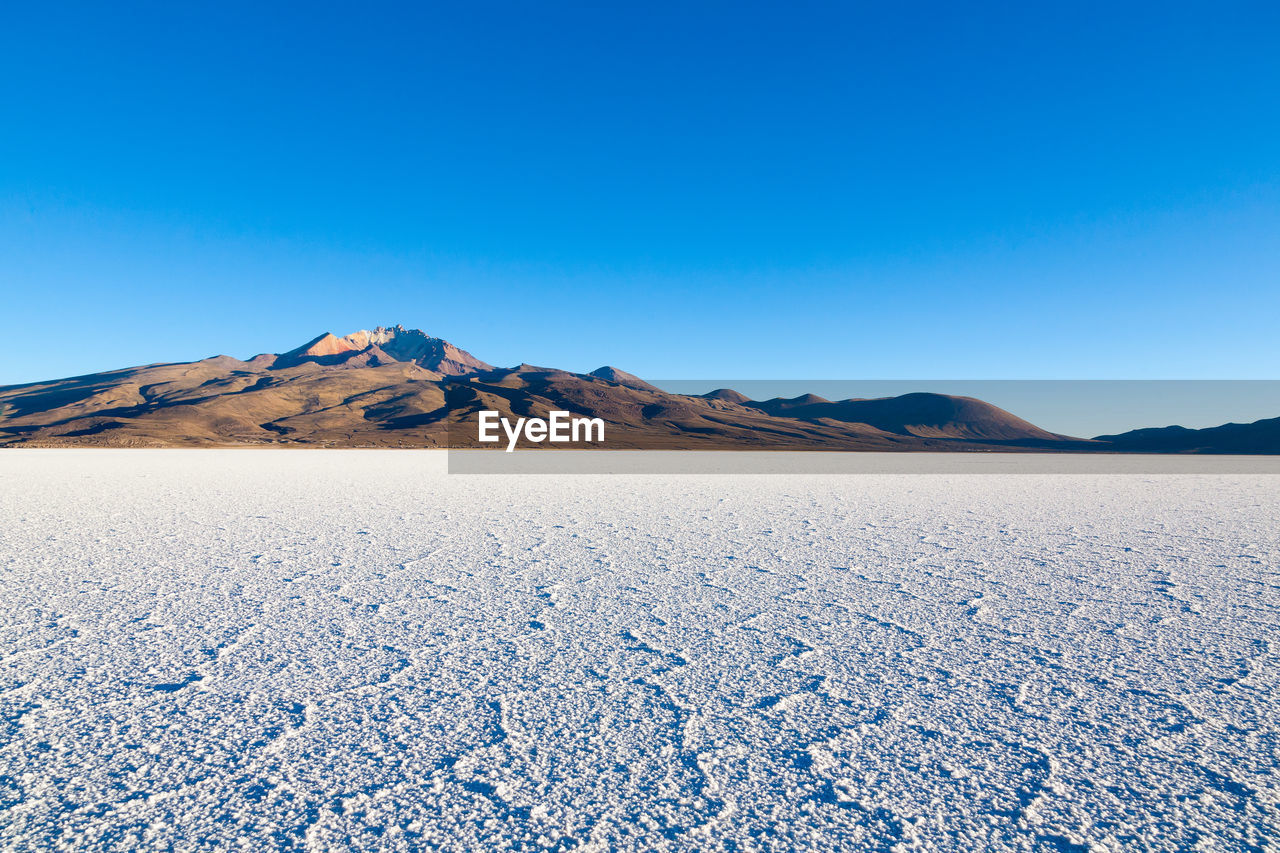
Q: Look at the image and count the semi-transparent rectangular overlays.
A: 1